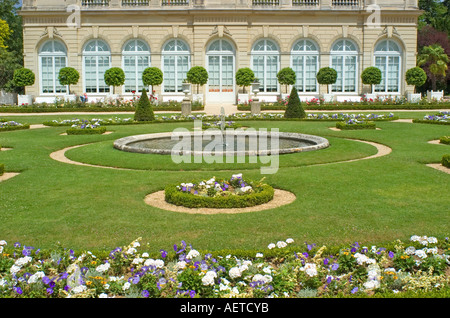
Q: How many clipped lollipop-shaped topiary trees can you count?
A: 10